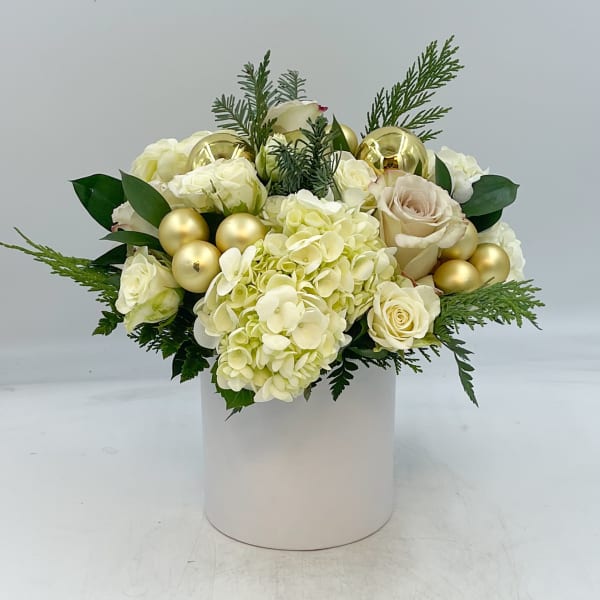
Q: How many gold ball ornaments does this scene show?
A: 9